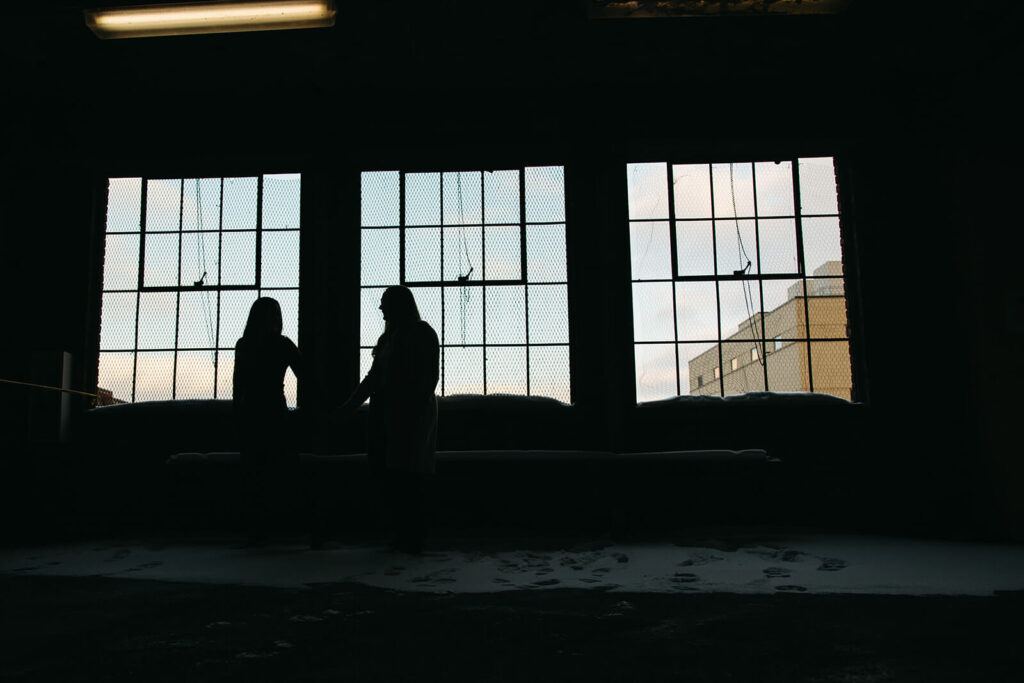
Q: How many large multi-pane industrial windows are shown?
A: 3